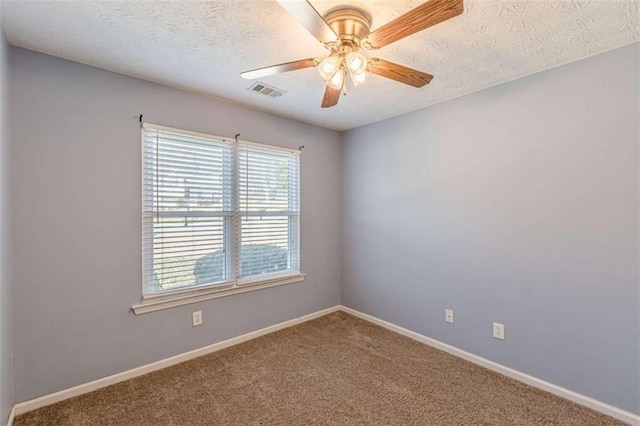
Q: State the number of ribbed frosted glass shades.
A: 4